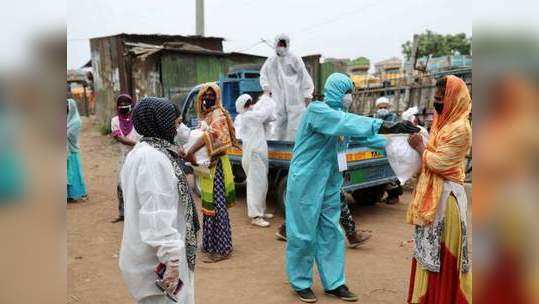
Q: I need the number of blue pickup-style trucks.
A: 1